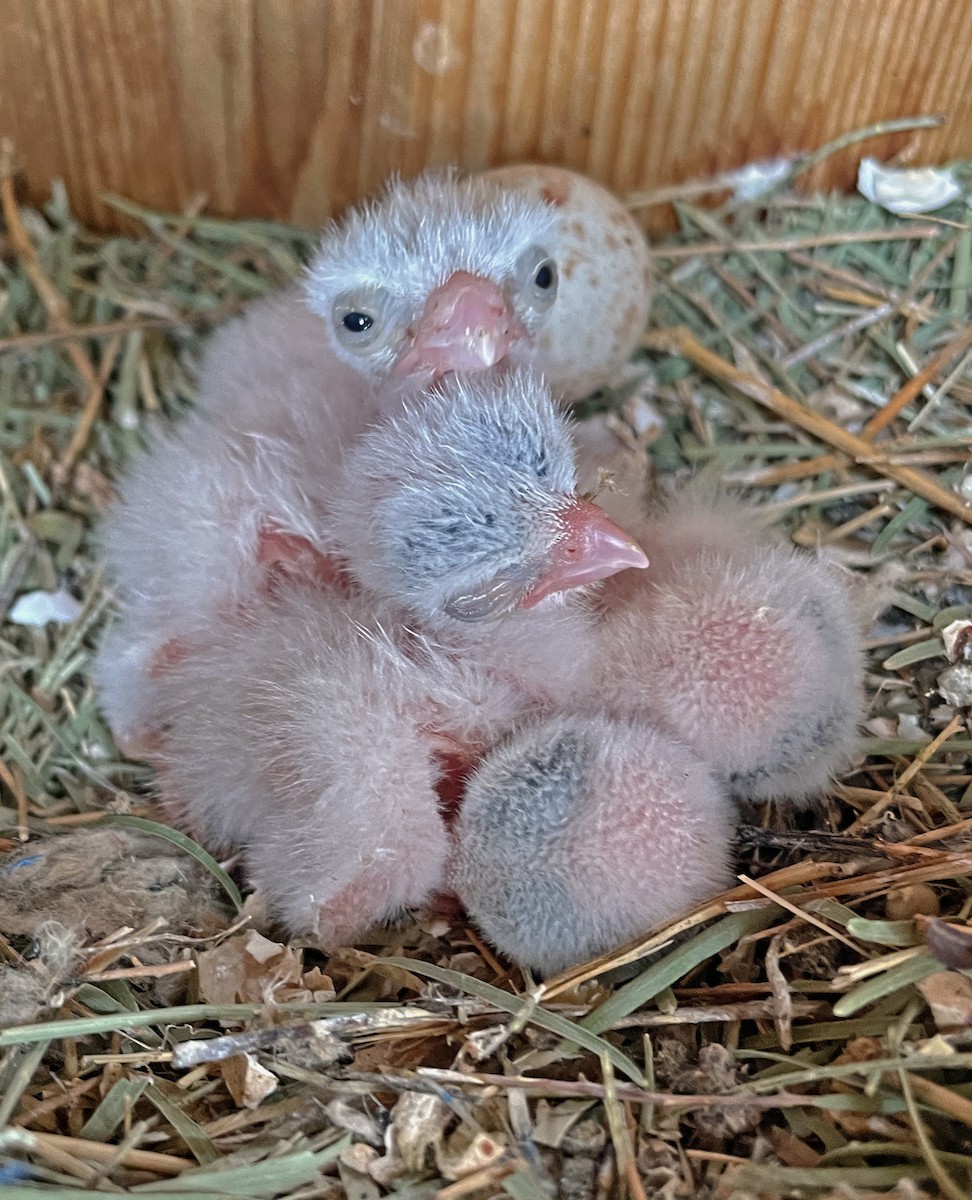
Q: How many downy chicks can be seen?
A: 4